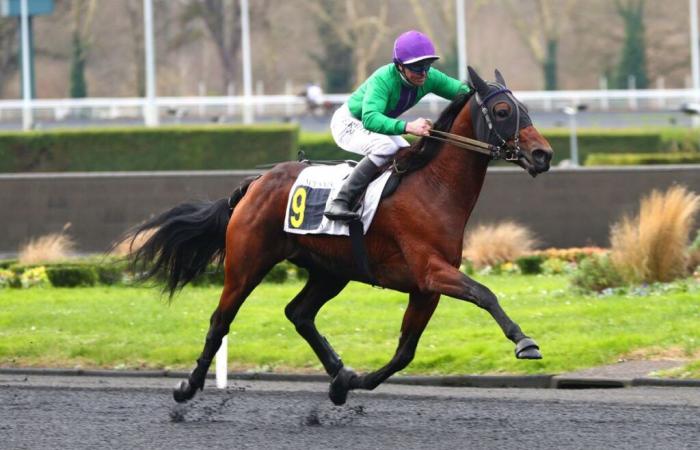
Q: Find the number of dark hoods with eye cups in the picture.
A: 1